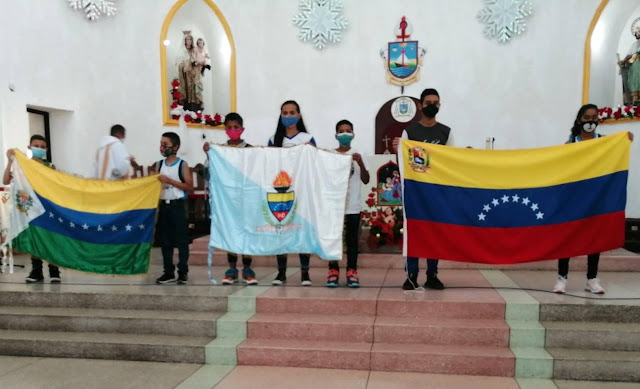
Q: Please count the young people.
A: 7